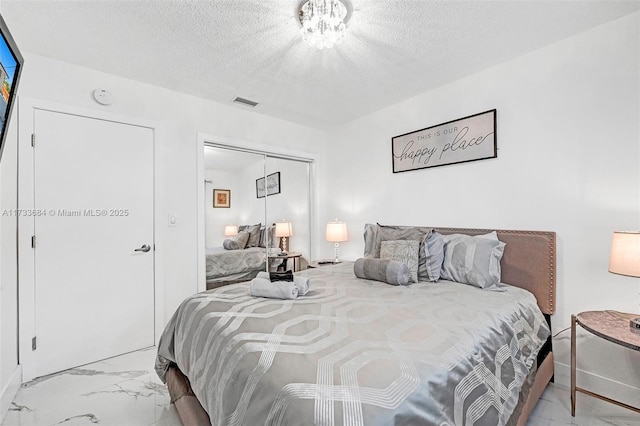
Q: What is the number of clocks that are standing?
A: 0